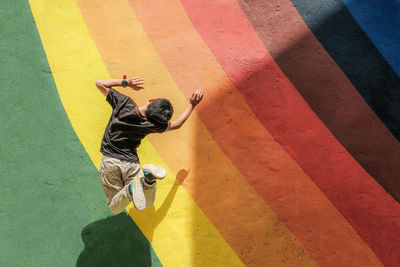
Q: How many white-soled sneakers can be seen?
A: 2